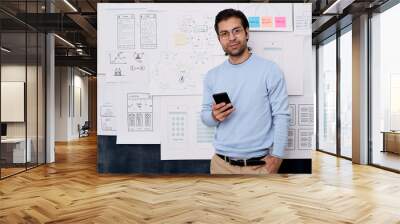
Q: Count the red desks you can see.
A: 0